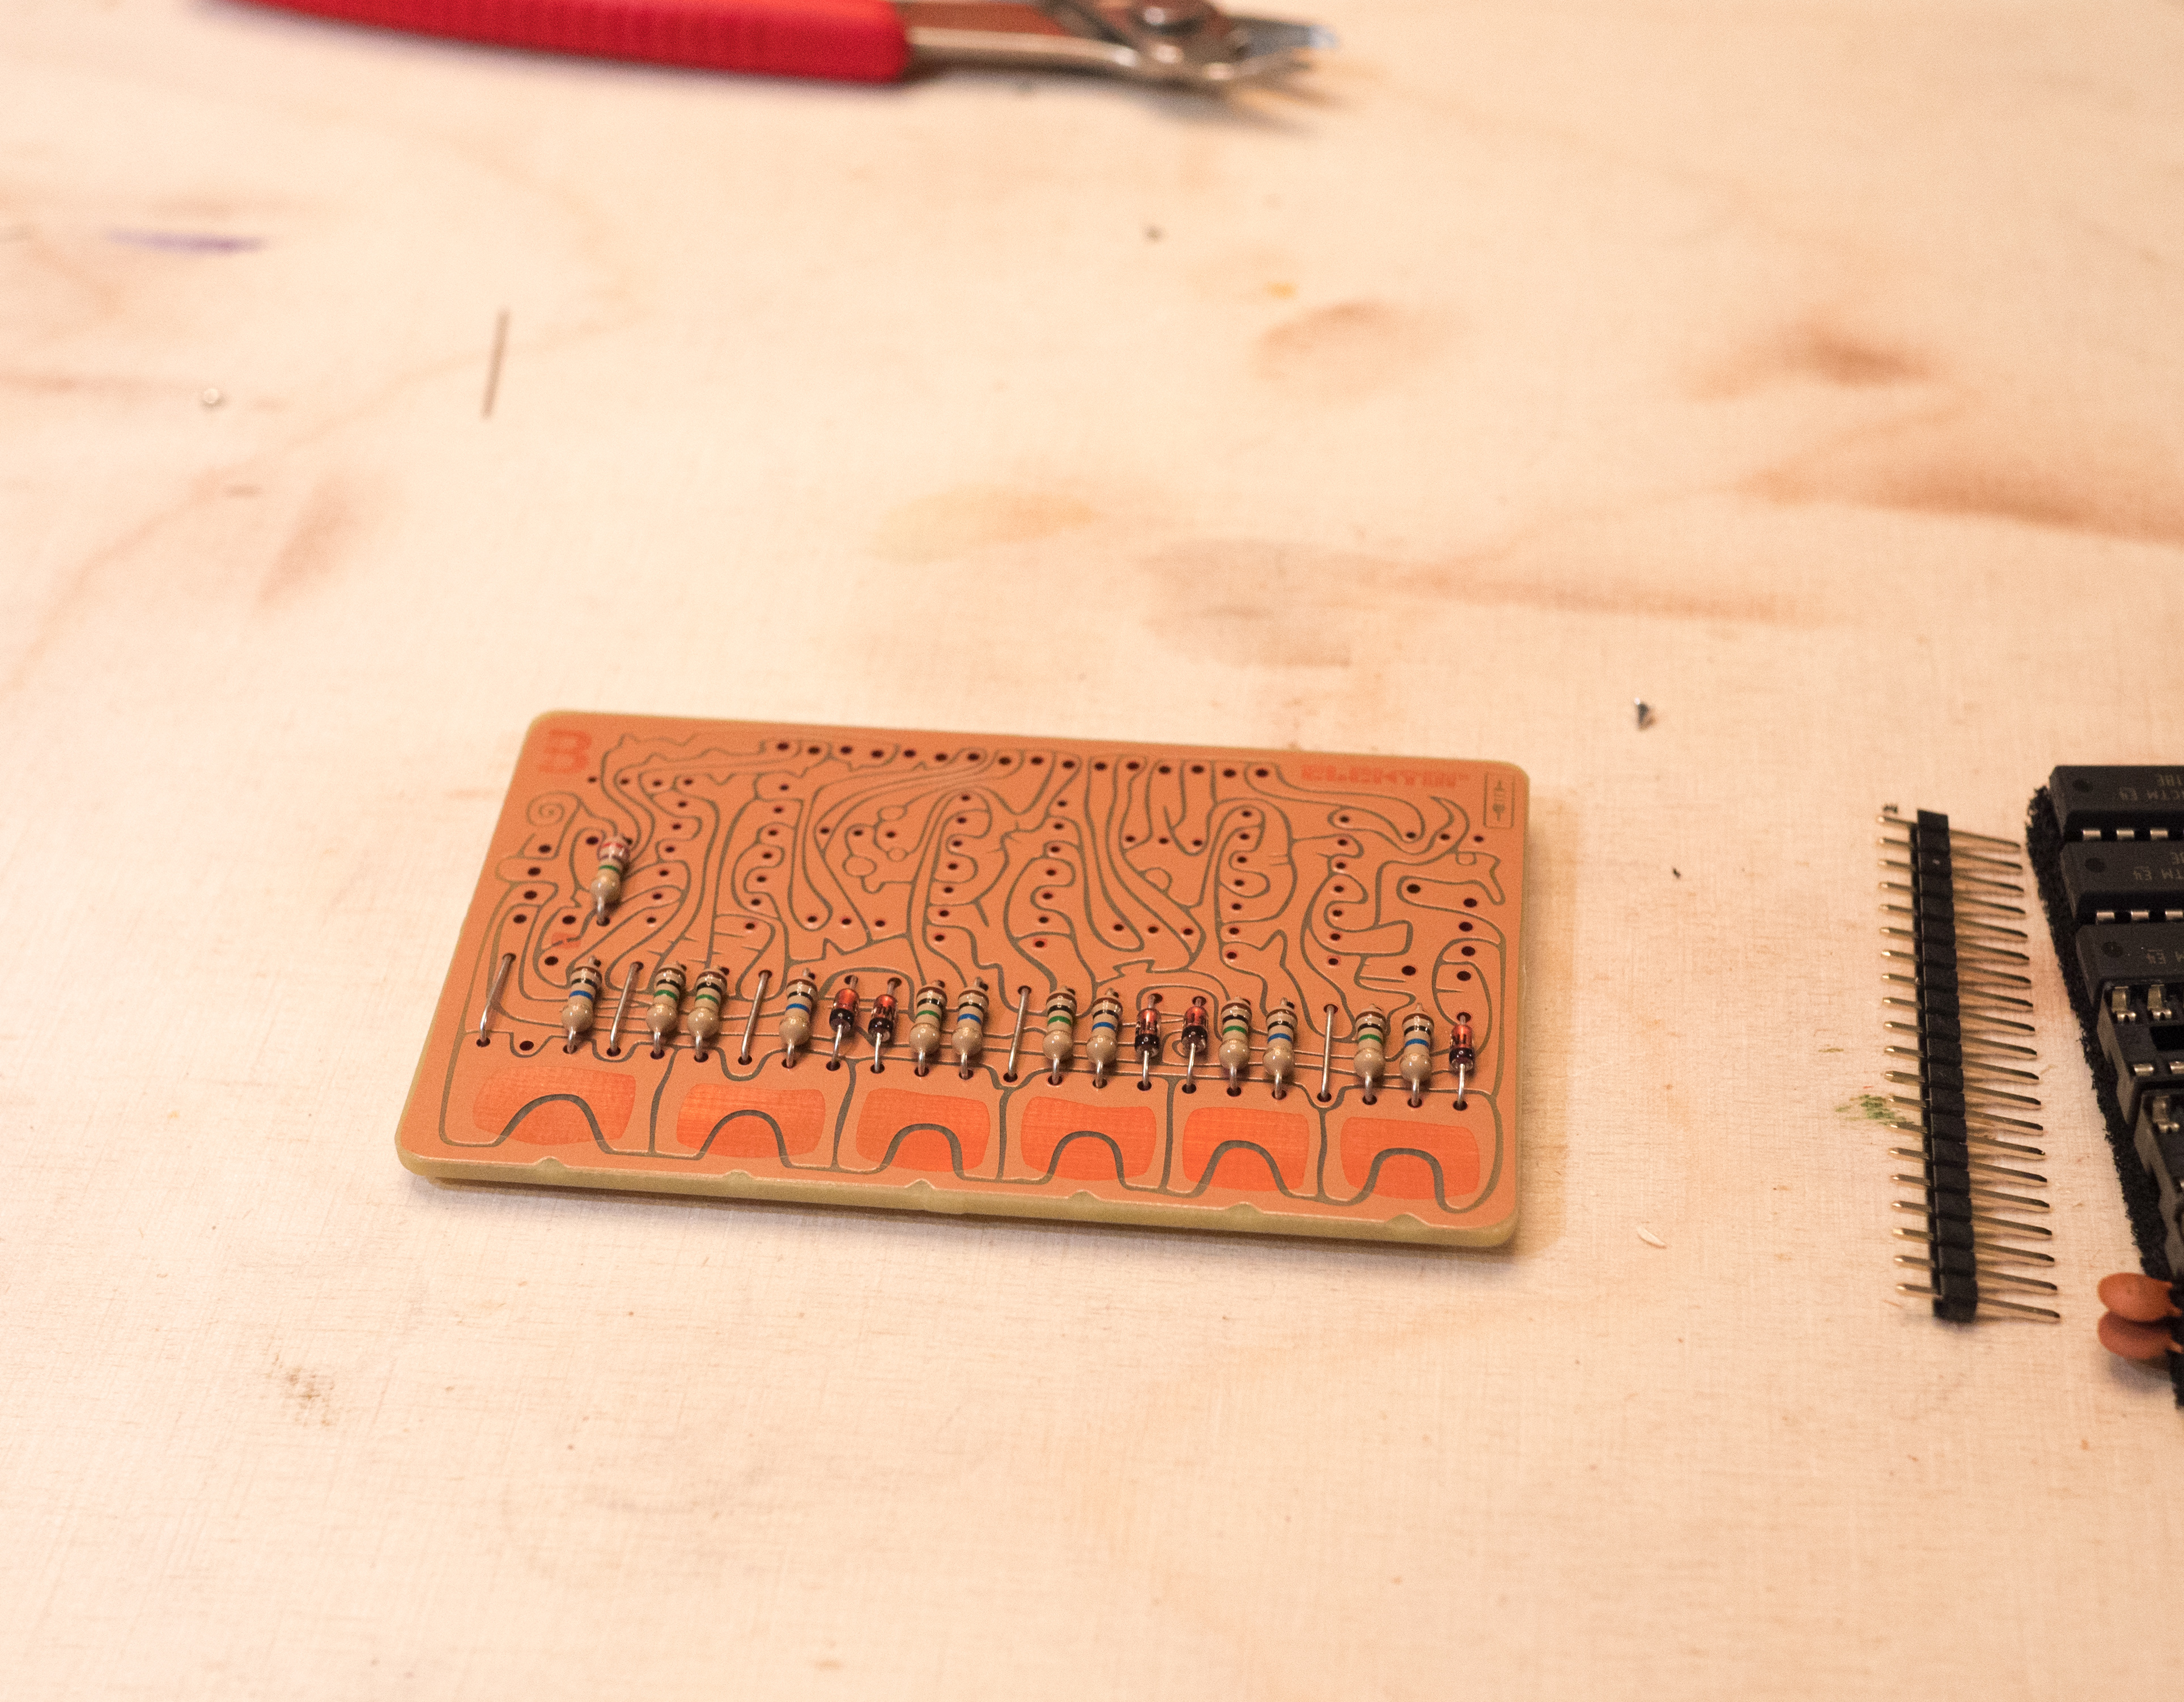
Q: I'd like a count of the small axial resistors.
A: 13